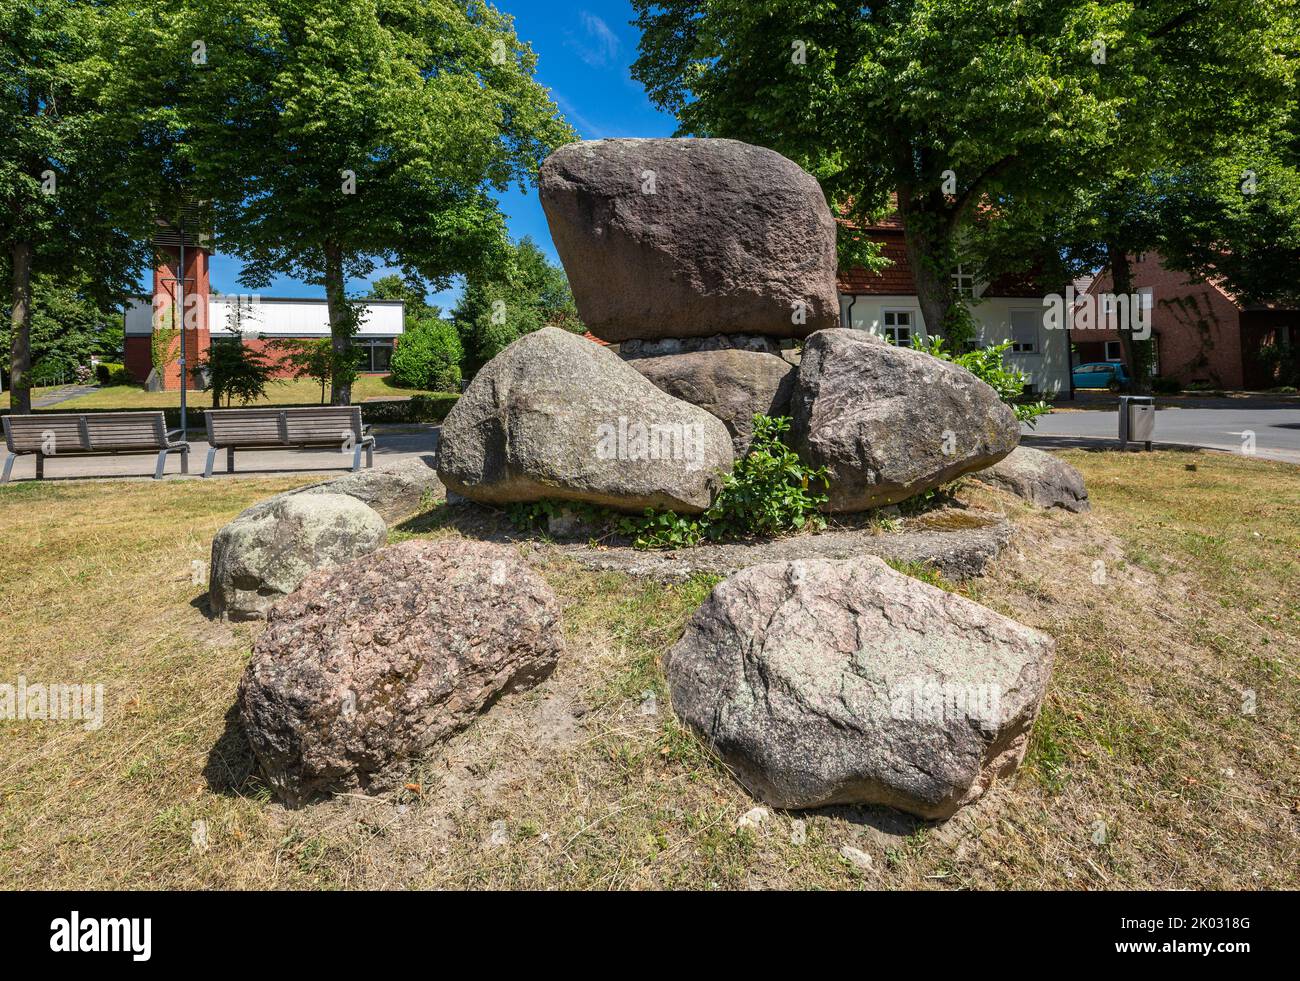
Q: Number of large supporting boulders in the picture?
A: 3